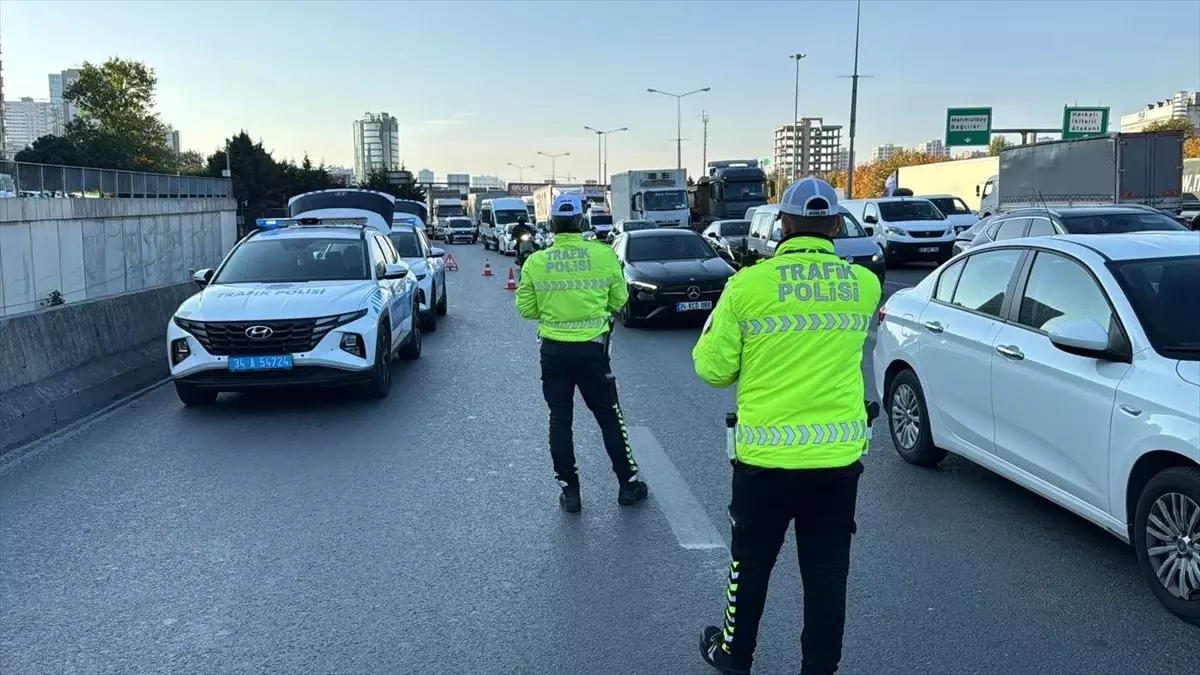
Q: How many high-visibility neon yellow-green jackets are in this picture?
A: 2